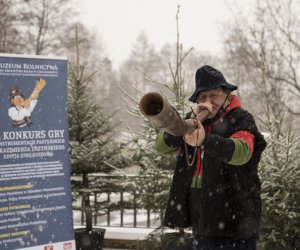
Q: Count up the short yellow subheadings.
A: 3